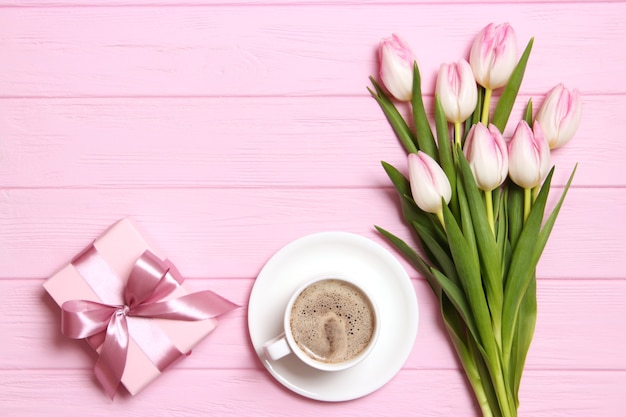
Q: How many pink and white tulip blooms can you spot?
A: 7